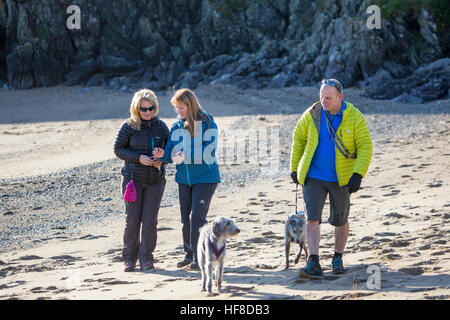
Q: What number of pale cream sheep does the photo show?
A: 0